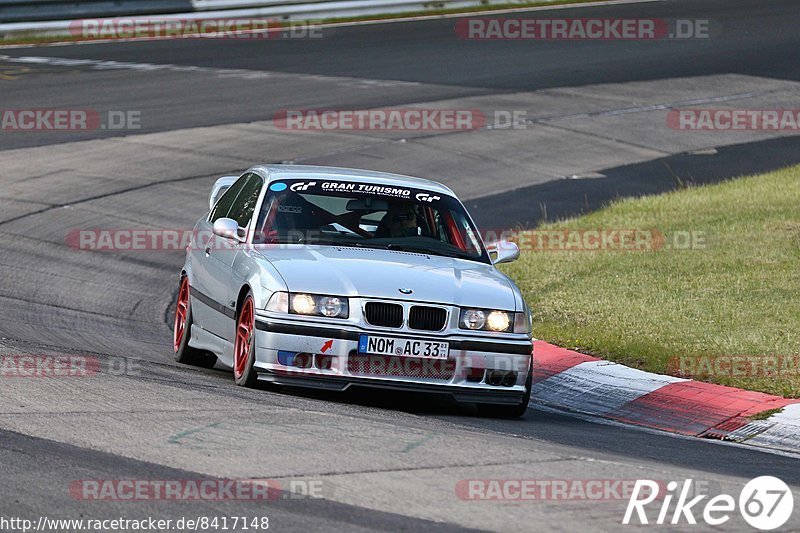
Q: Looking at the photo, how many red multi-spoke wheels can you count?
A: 2